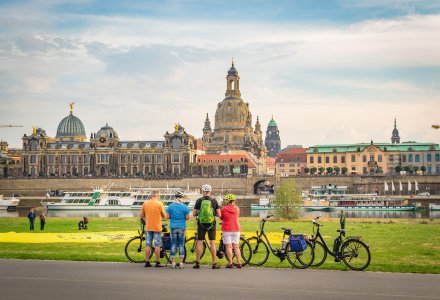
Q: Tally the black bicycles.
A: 4